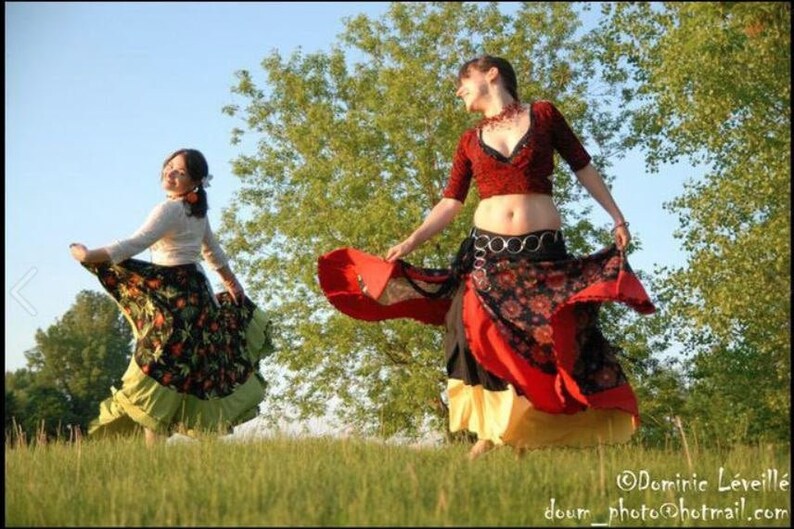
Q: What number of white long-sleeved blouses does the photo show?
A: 1